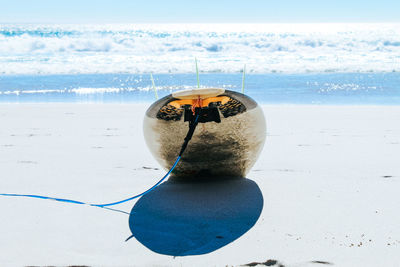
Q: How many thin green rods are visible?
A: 3